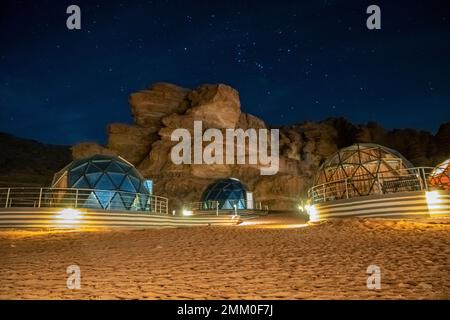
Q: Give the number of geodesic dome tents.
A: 4